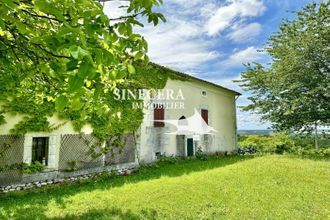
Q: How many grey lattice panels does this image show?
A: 3